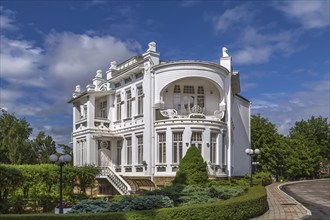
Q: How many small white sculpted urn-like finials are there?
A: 5